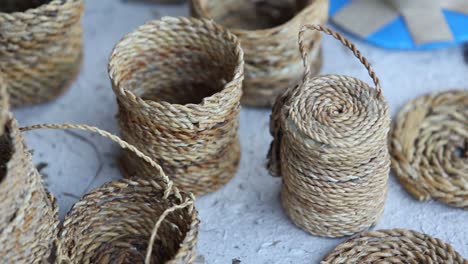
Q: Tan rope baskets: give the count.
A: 6